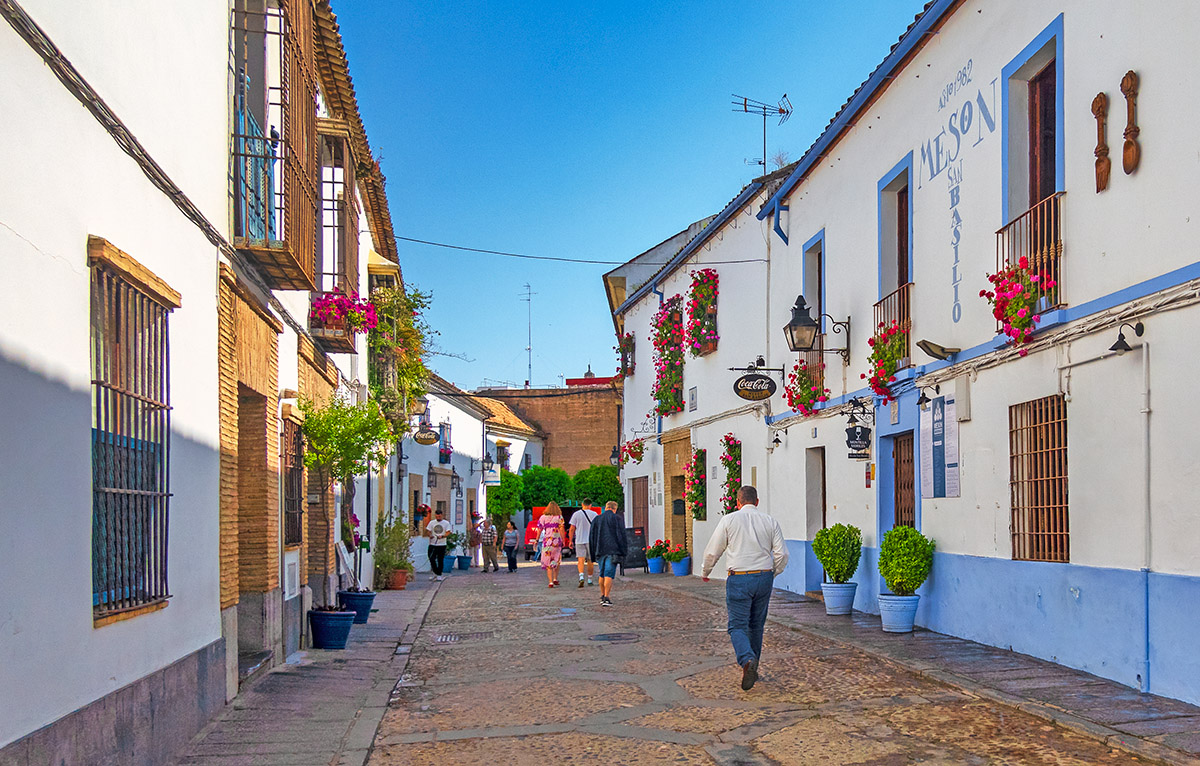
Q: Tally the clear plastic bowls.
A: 0